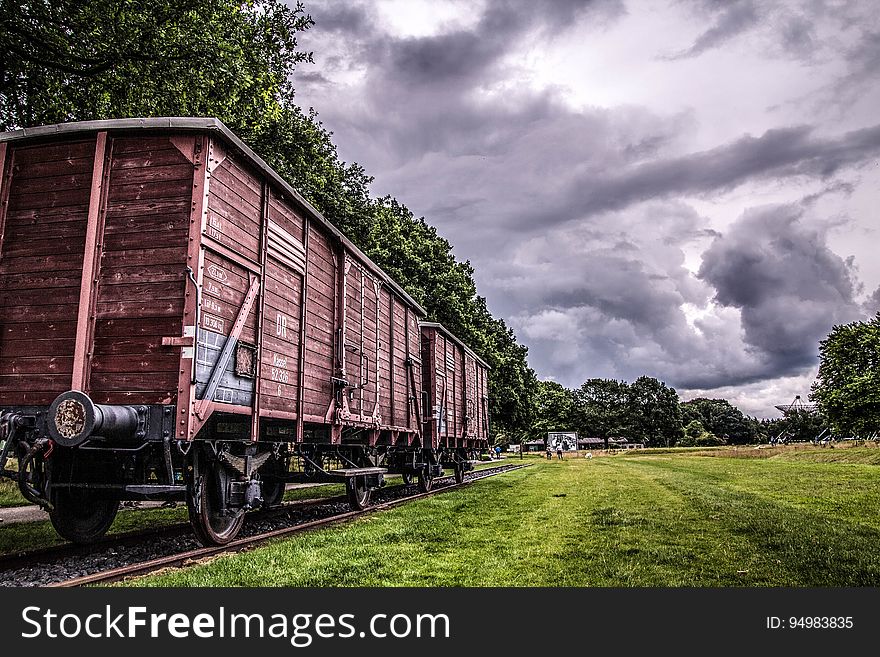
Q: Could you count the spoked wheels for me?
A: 0